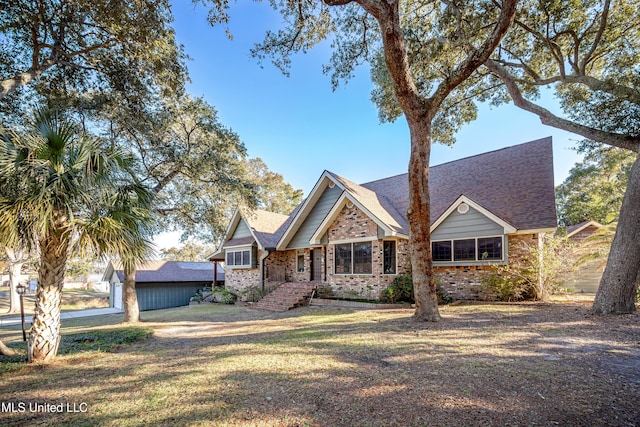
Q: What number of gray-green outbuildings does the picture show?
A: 1